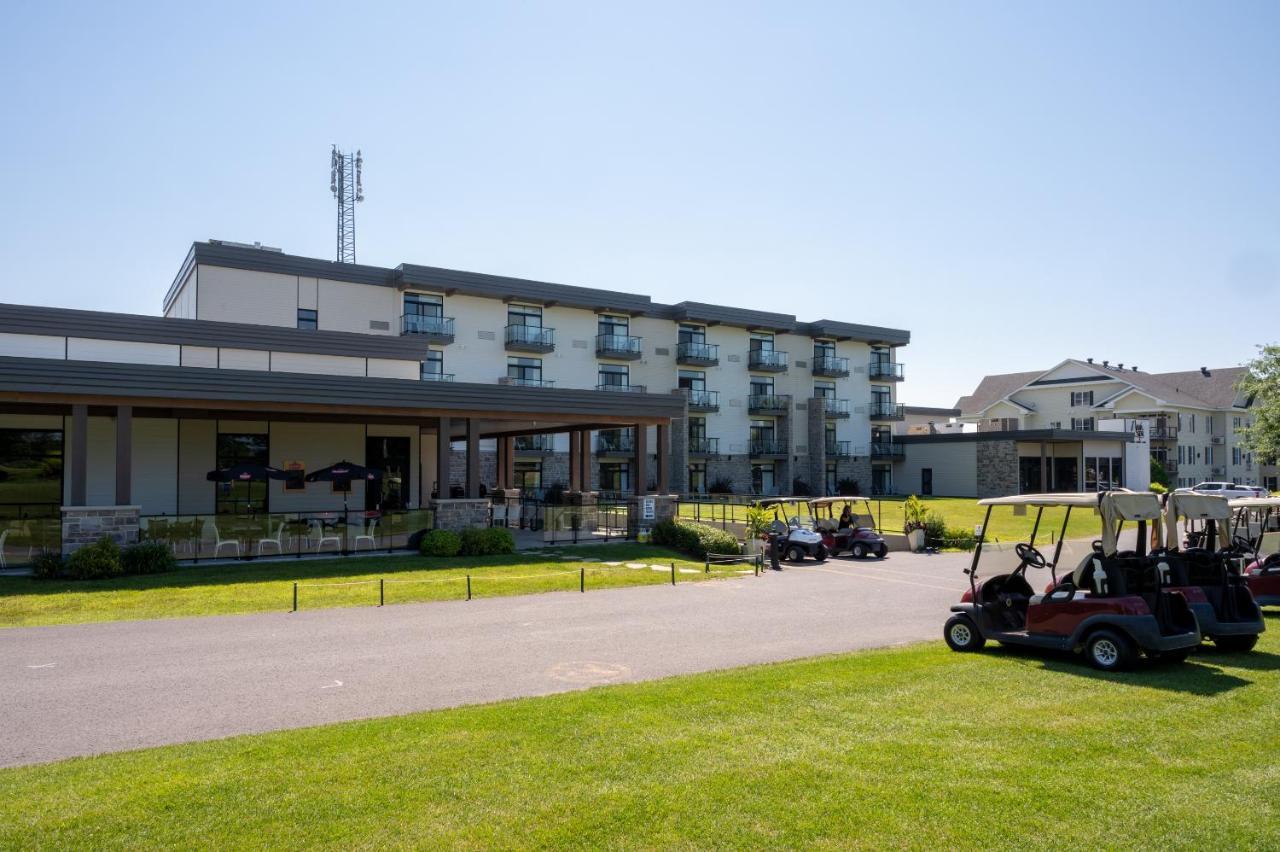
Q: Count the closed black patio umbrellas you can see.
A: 0